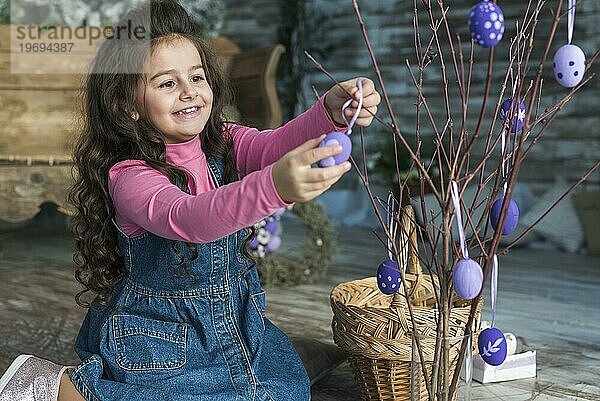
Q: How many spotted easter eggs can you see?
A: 3